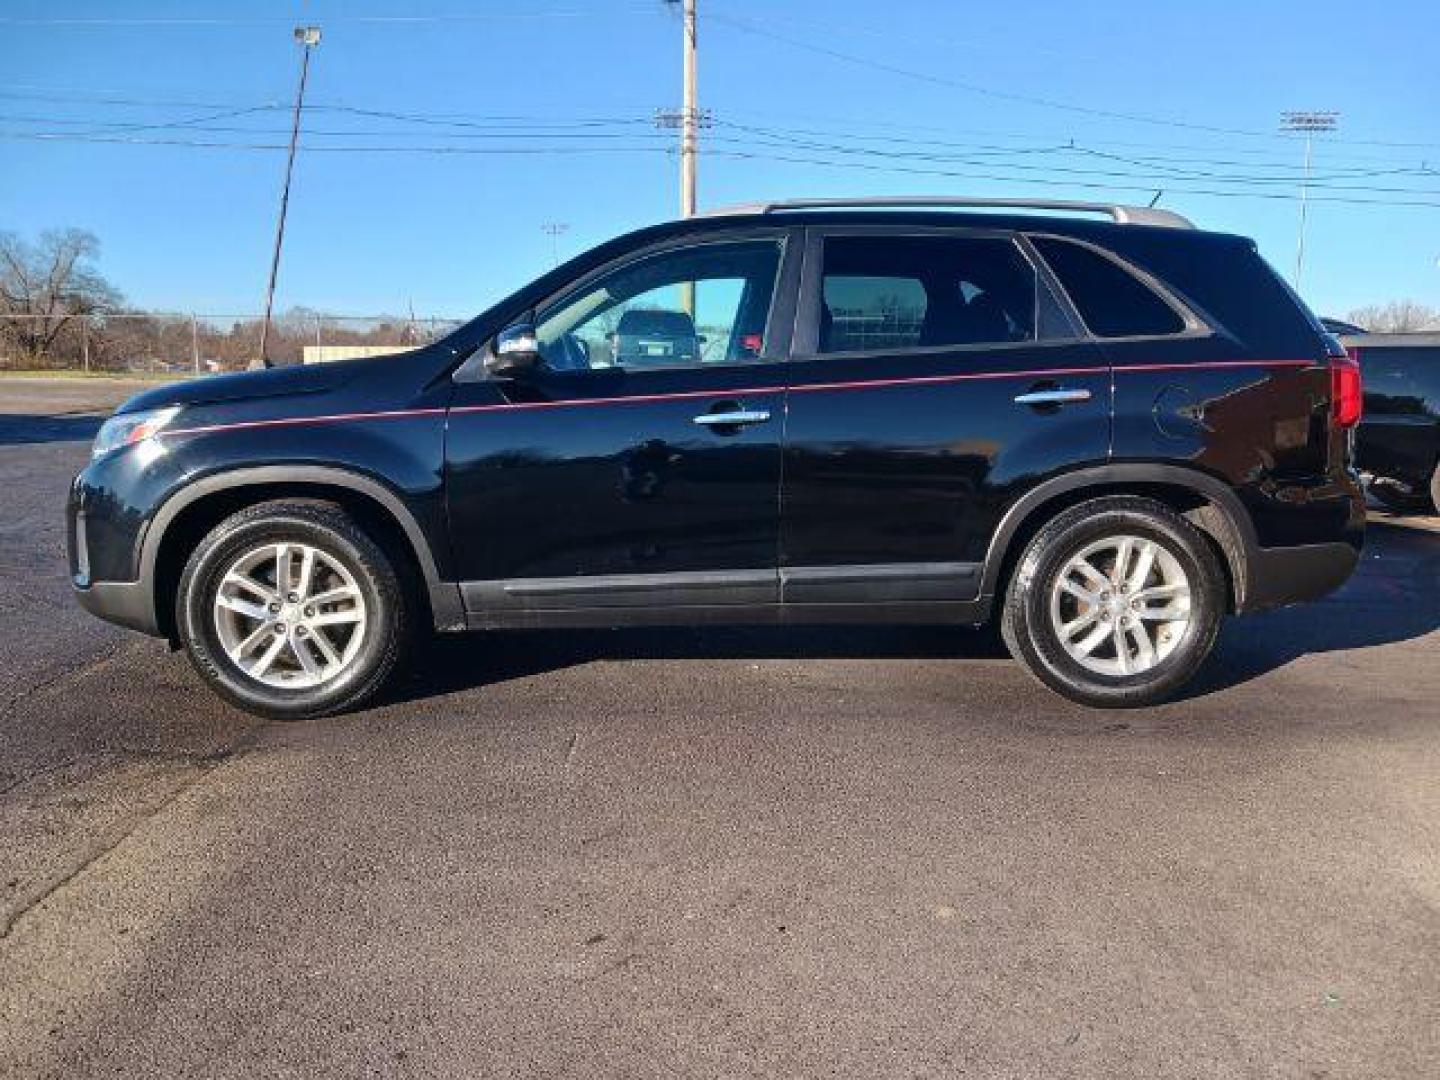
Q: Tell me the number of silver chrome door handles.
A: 2